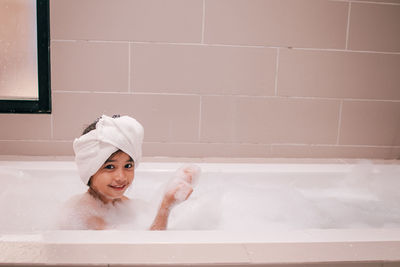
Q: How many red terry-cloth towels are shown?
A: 0